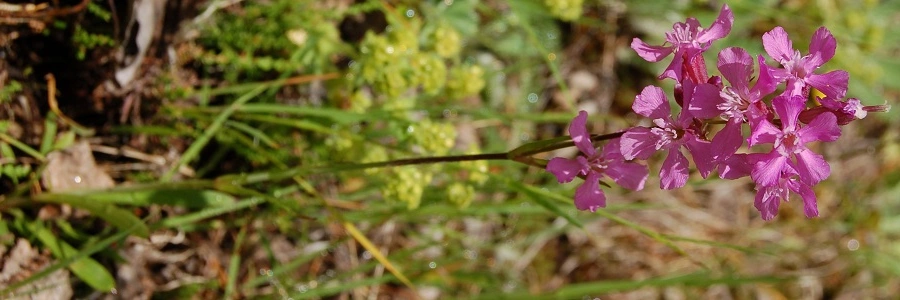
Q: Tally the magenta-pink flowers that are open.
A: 7